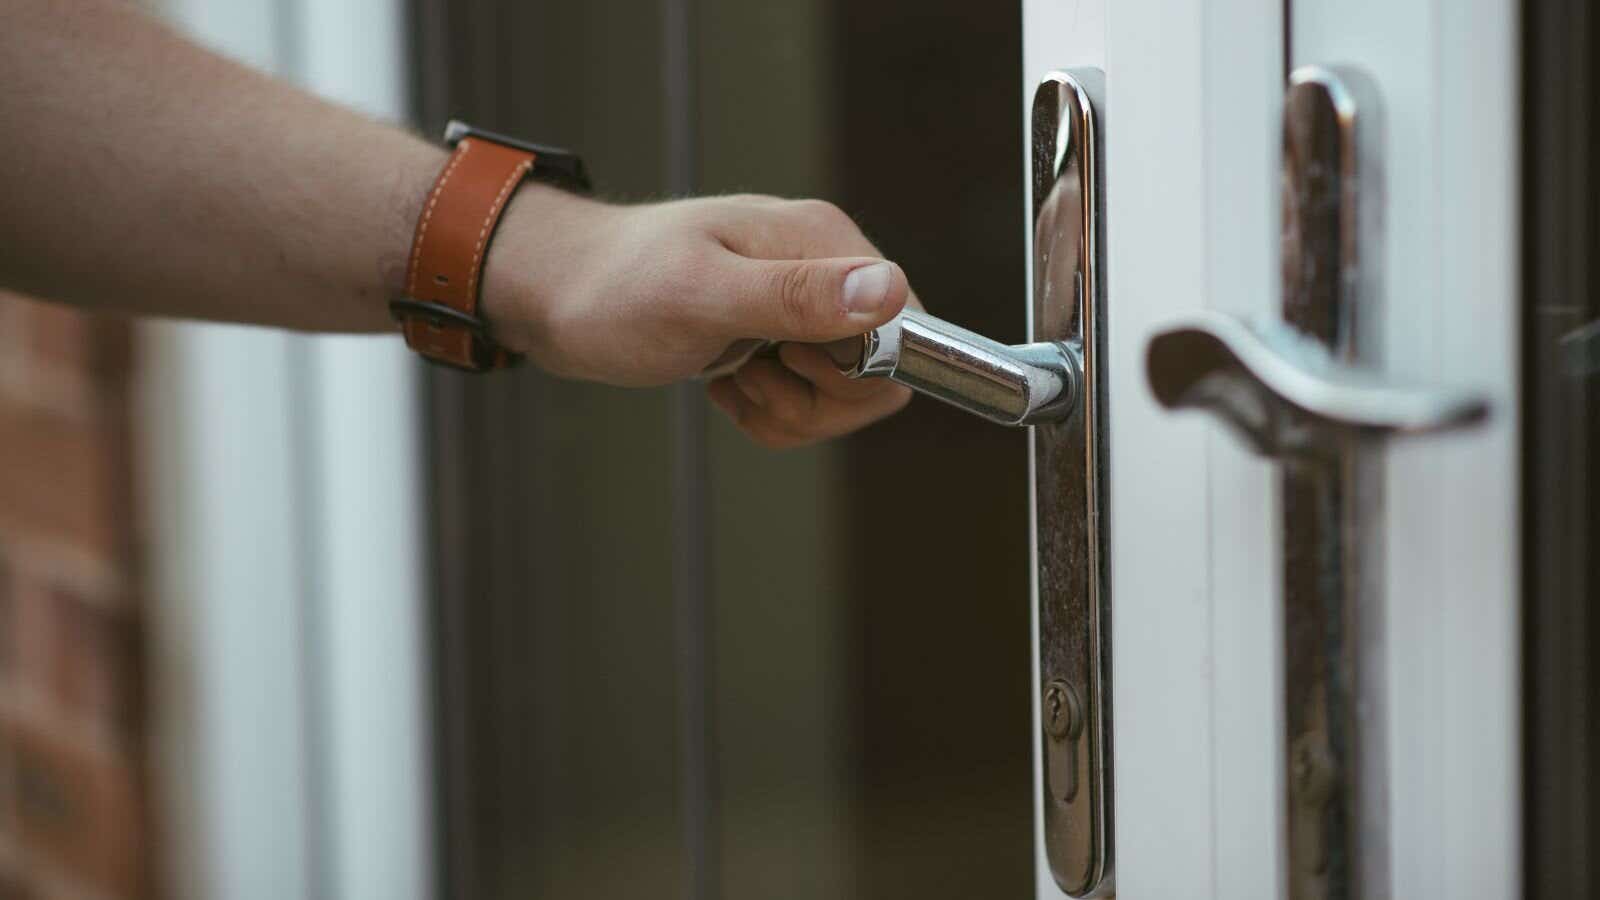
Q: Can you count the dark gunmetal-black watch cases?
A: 1